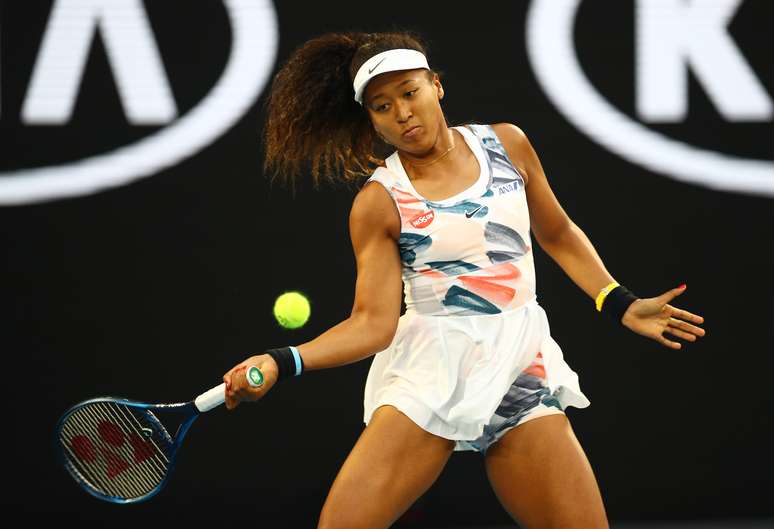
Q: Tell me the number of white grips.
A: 1